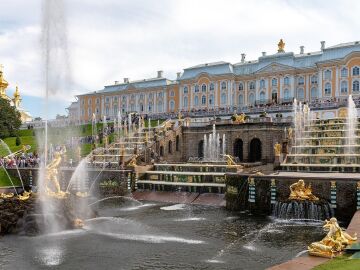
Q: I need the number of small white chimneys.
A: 8